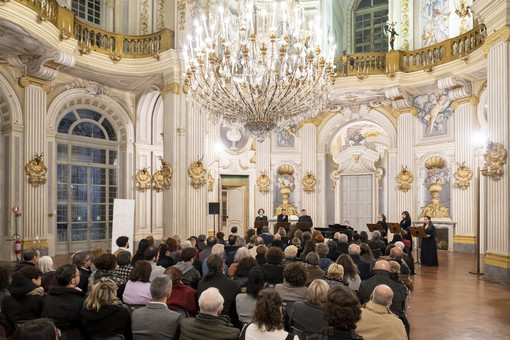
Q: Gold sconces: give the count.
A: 11